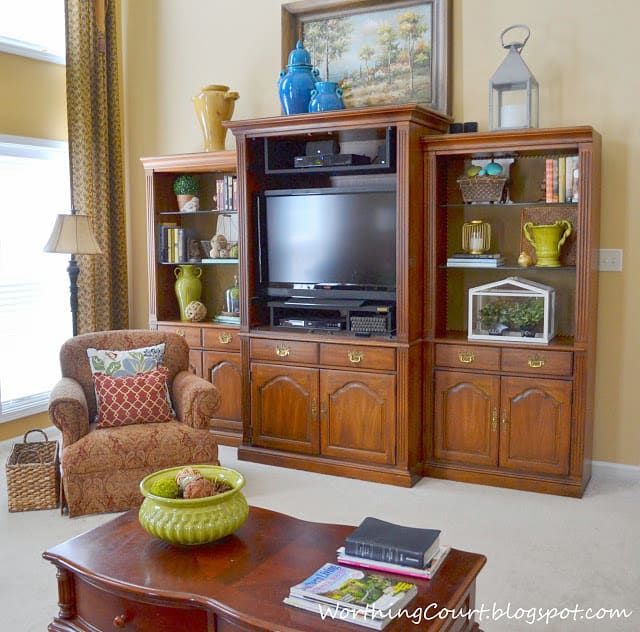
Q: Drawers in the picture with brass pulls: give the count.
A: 6